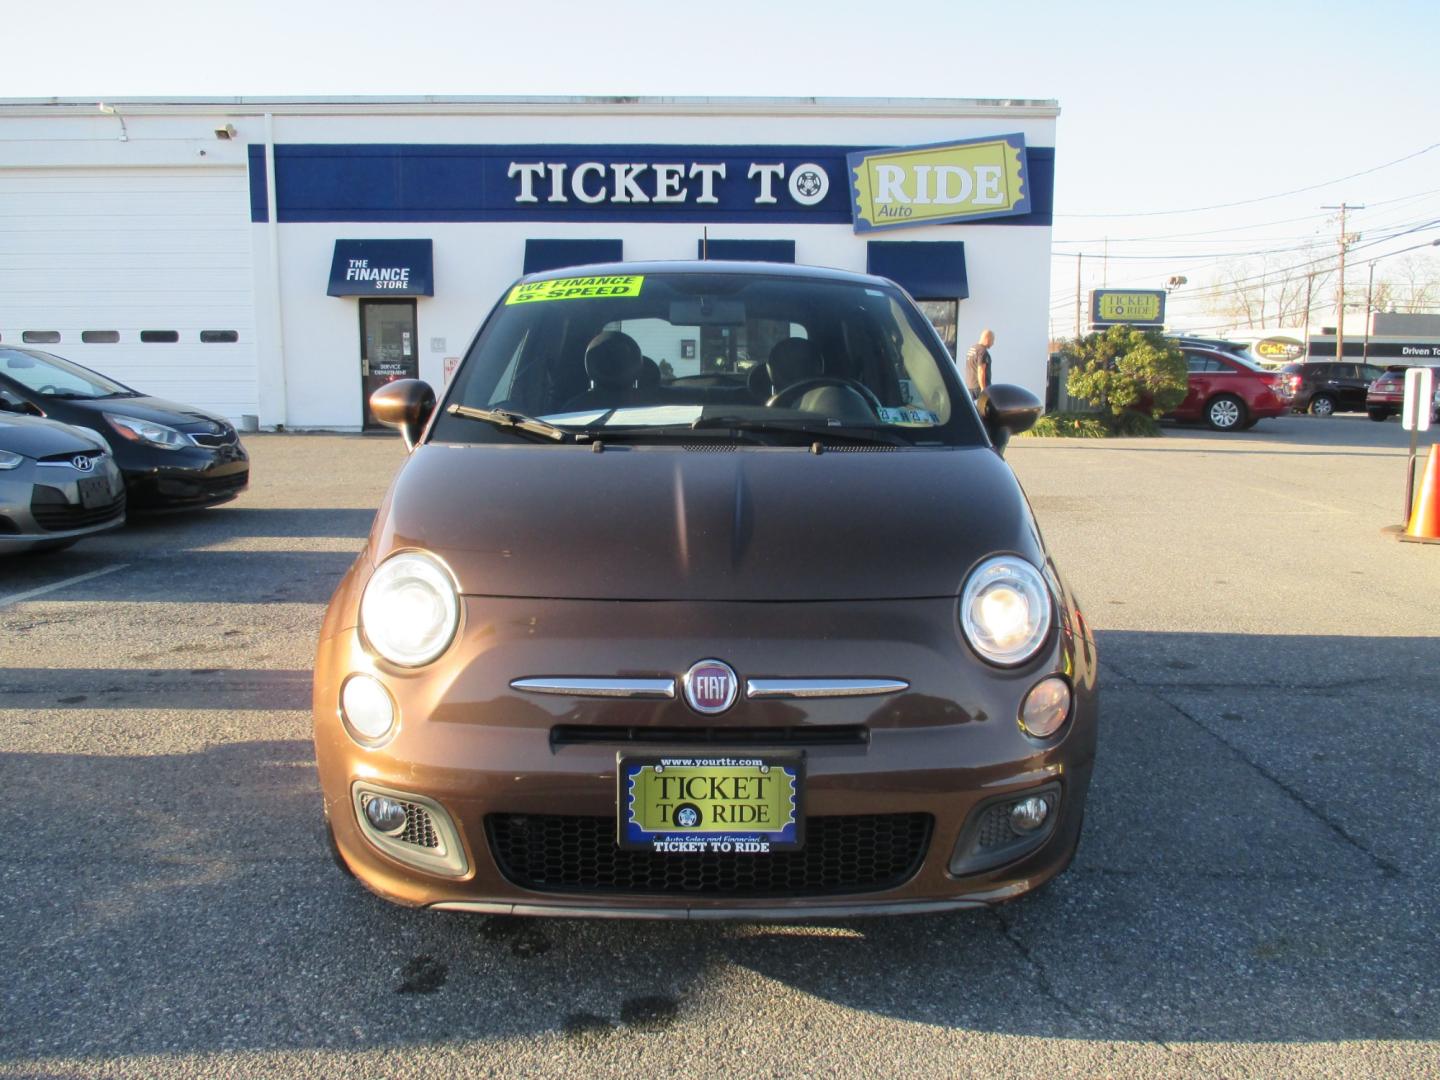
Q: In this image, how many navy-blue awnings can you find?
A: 4